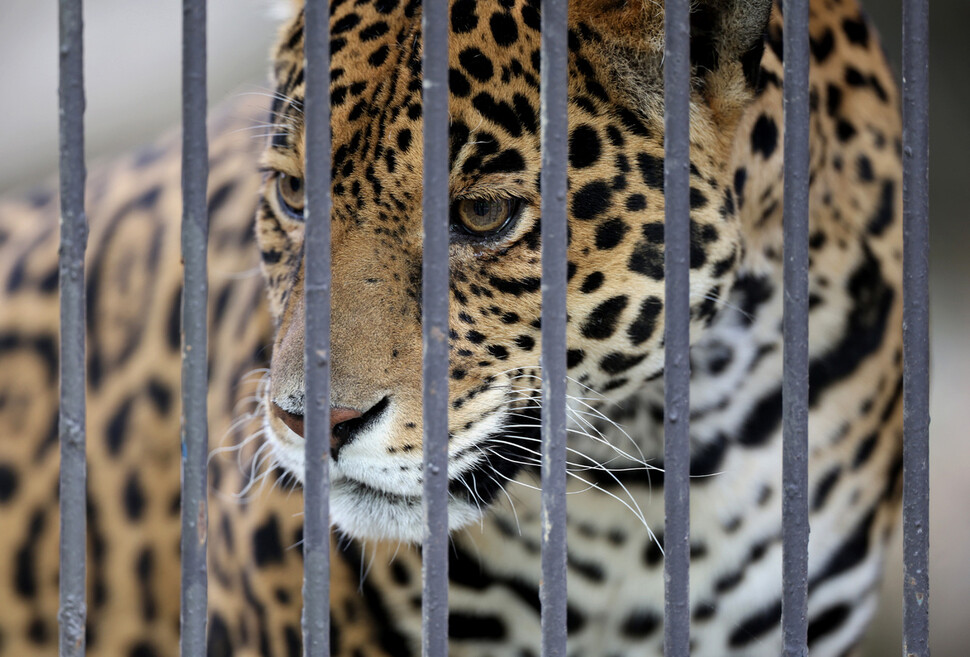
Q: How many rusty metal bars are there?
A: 8